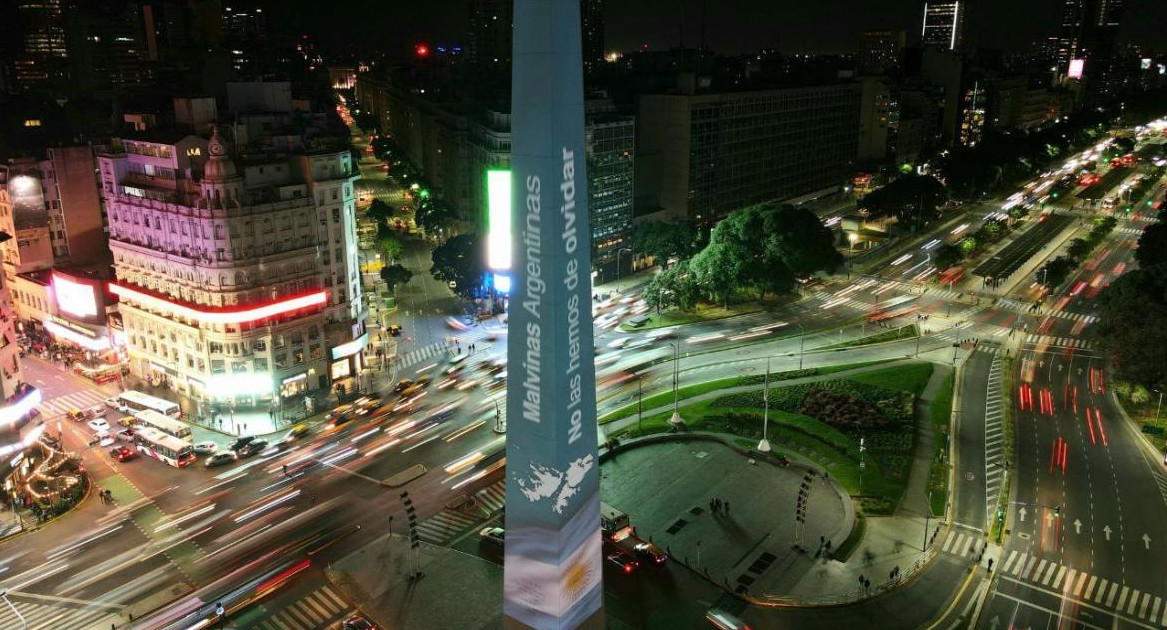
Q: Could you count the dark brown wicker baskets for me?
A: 0